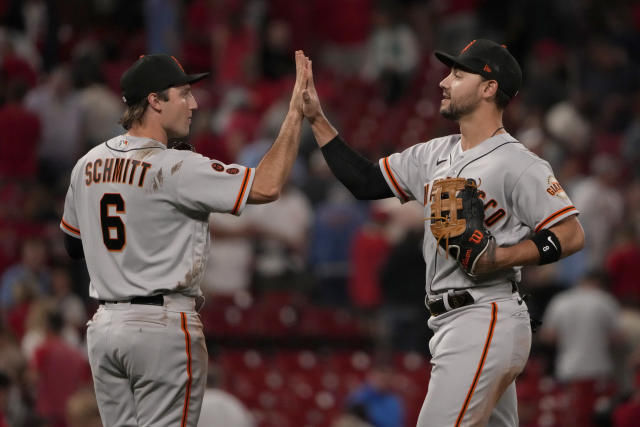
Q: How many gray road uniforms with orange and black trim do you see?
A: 2